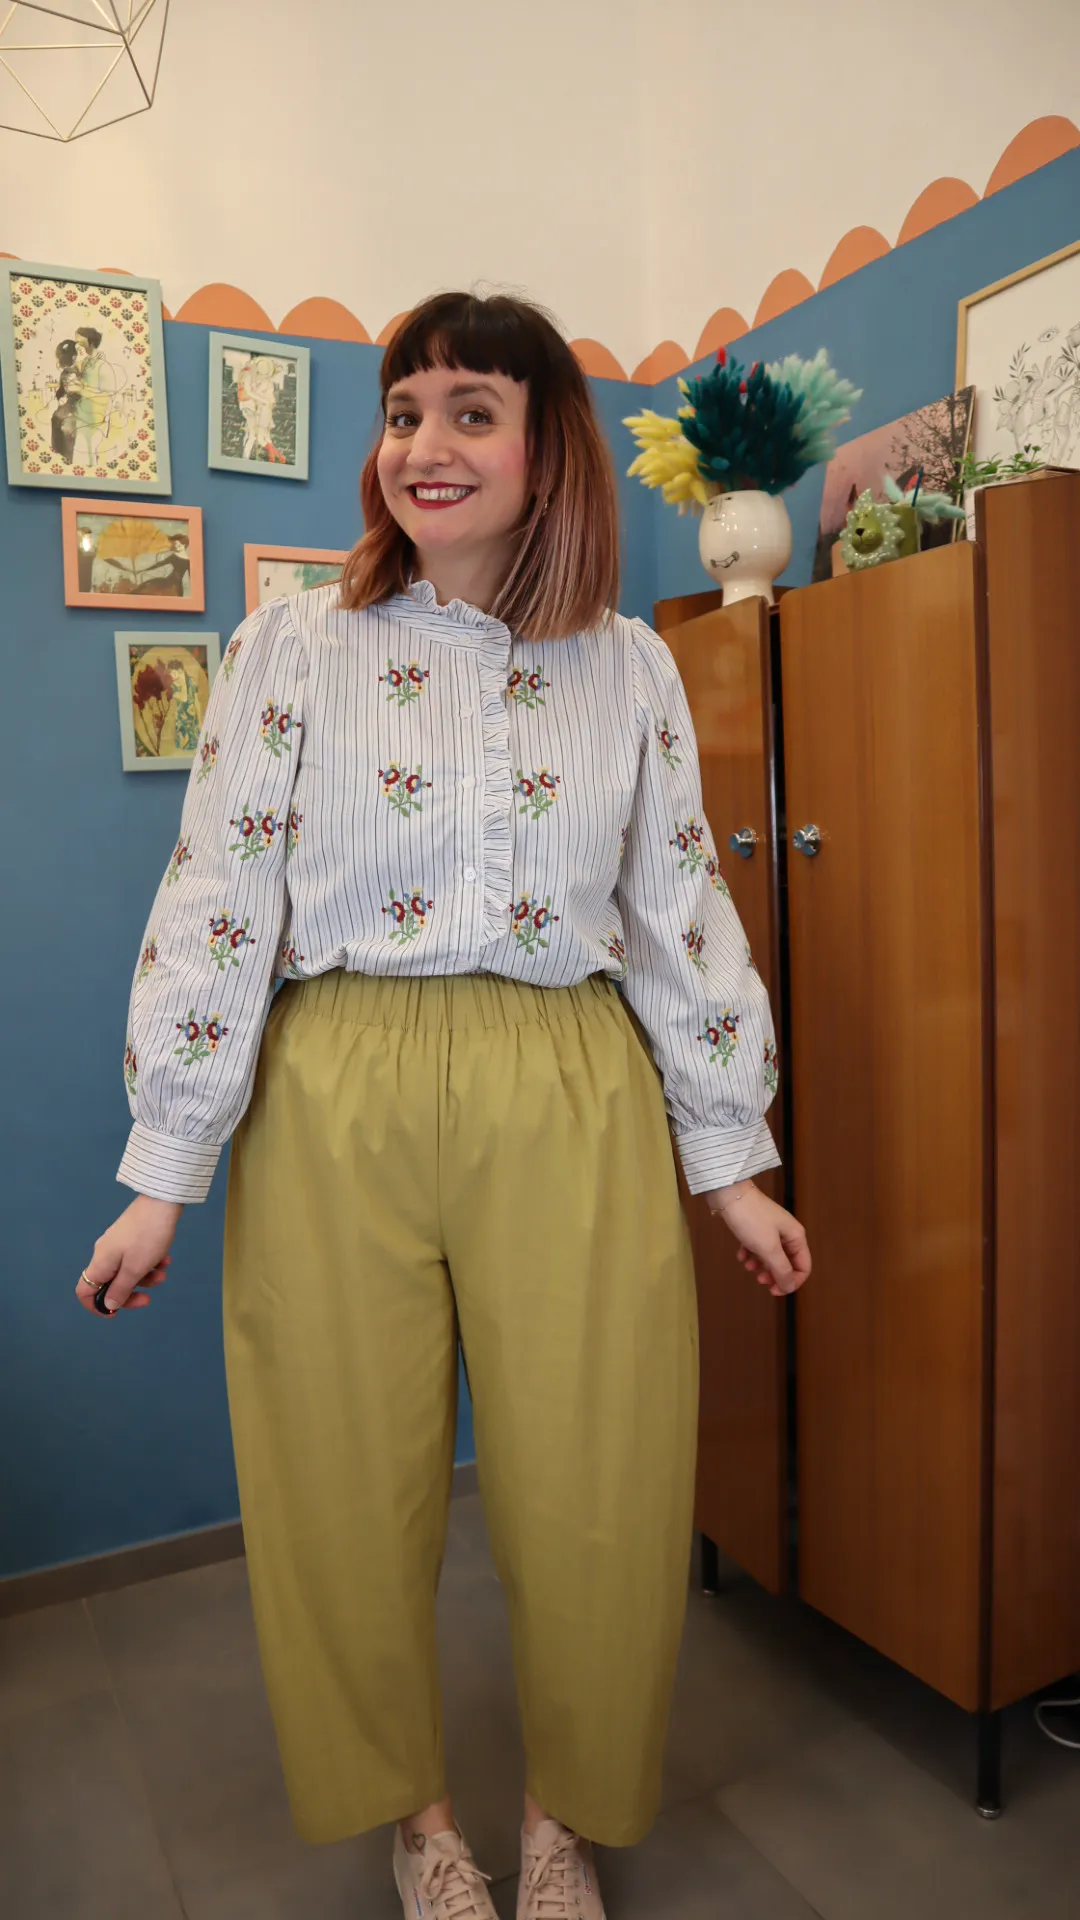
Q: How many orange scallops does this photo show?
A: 12